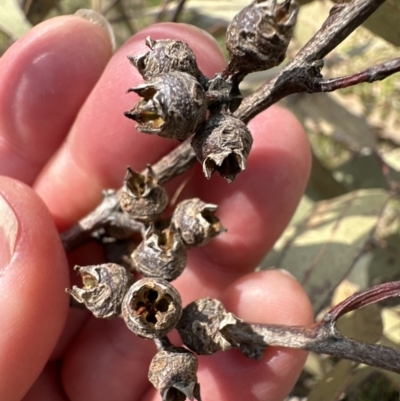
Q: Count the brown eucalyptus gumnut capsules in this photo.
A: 11